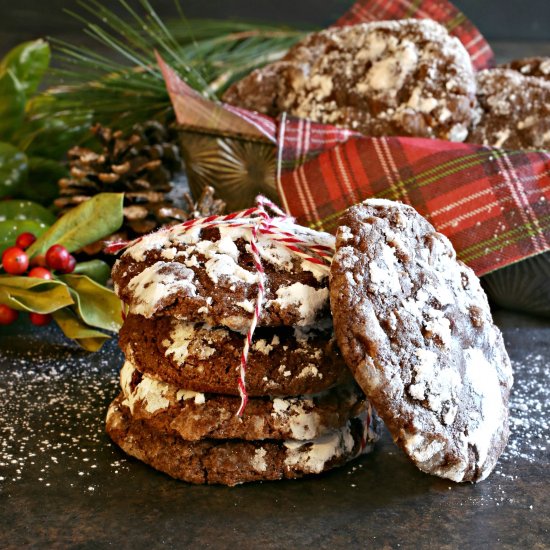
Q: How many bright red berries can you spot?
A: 7